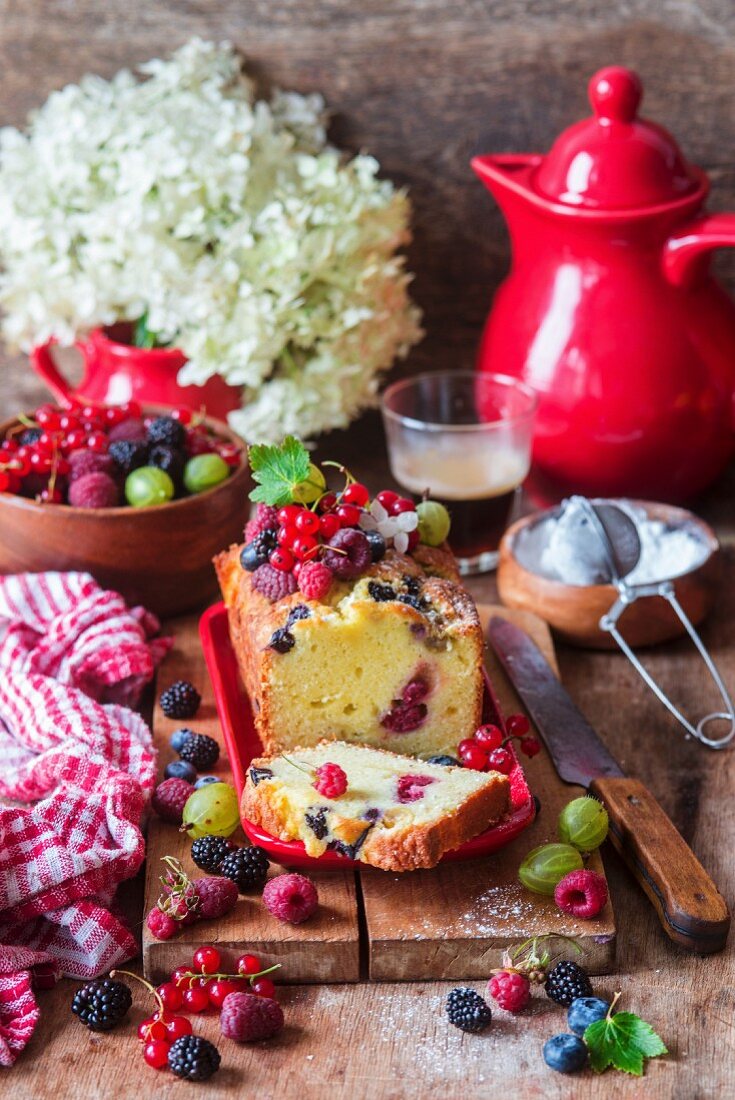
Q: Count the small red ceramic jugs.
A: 1